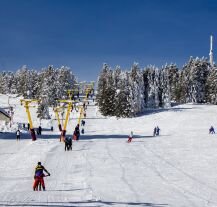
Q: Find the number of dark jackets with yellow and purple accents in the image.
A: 1